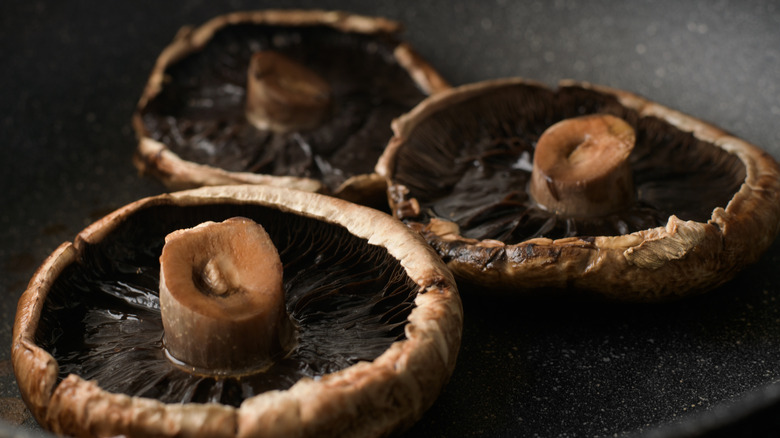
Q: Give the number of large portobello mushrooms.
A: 3